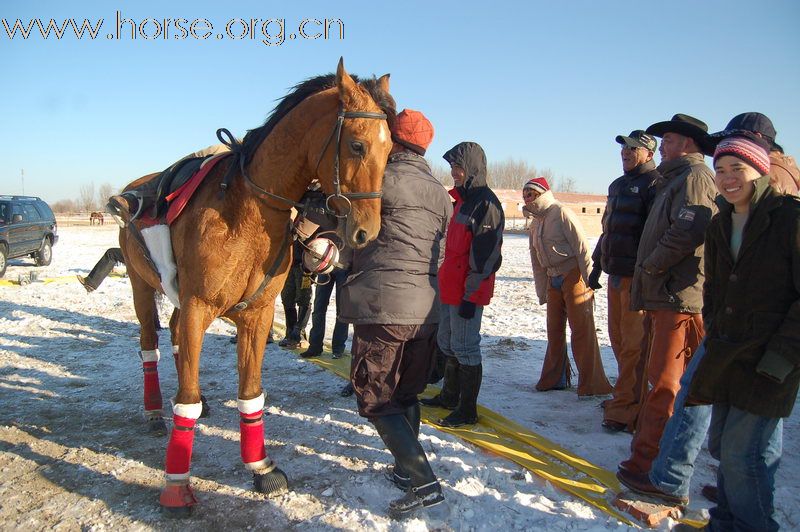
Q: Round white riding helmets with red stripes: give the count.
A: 1